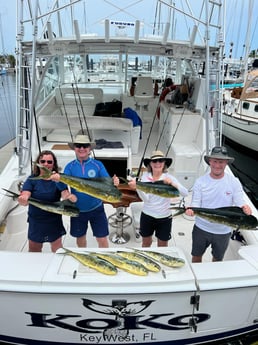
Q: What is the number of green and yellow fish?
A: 8